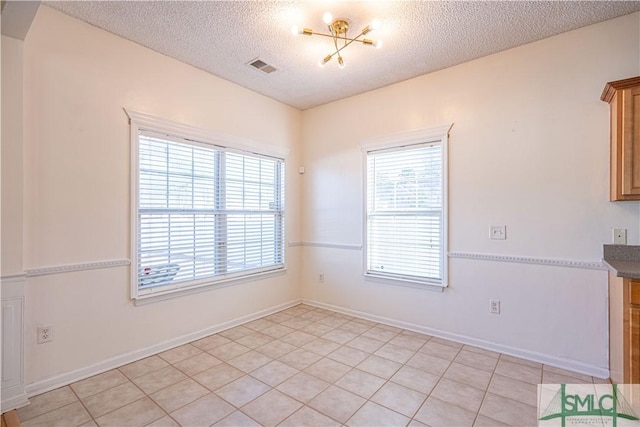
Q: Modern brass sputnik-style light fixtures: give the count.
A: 1